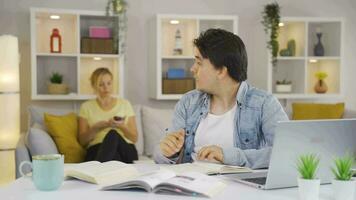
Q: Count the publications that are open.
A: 3